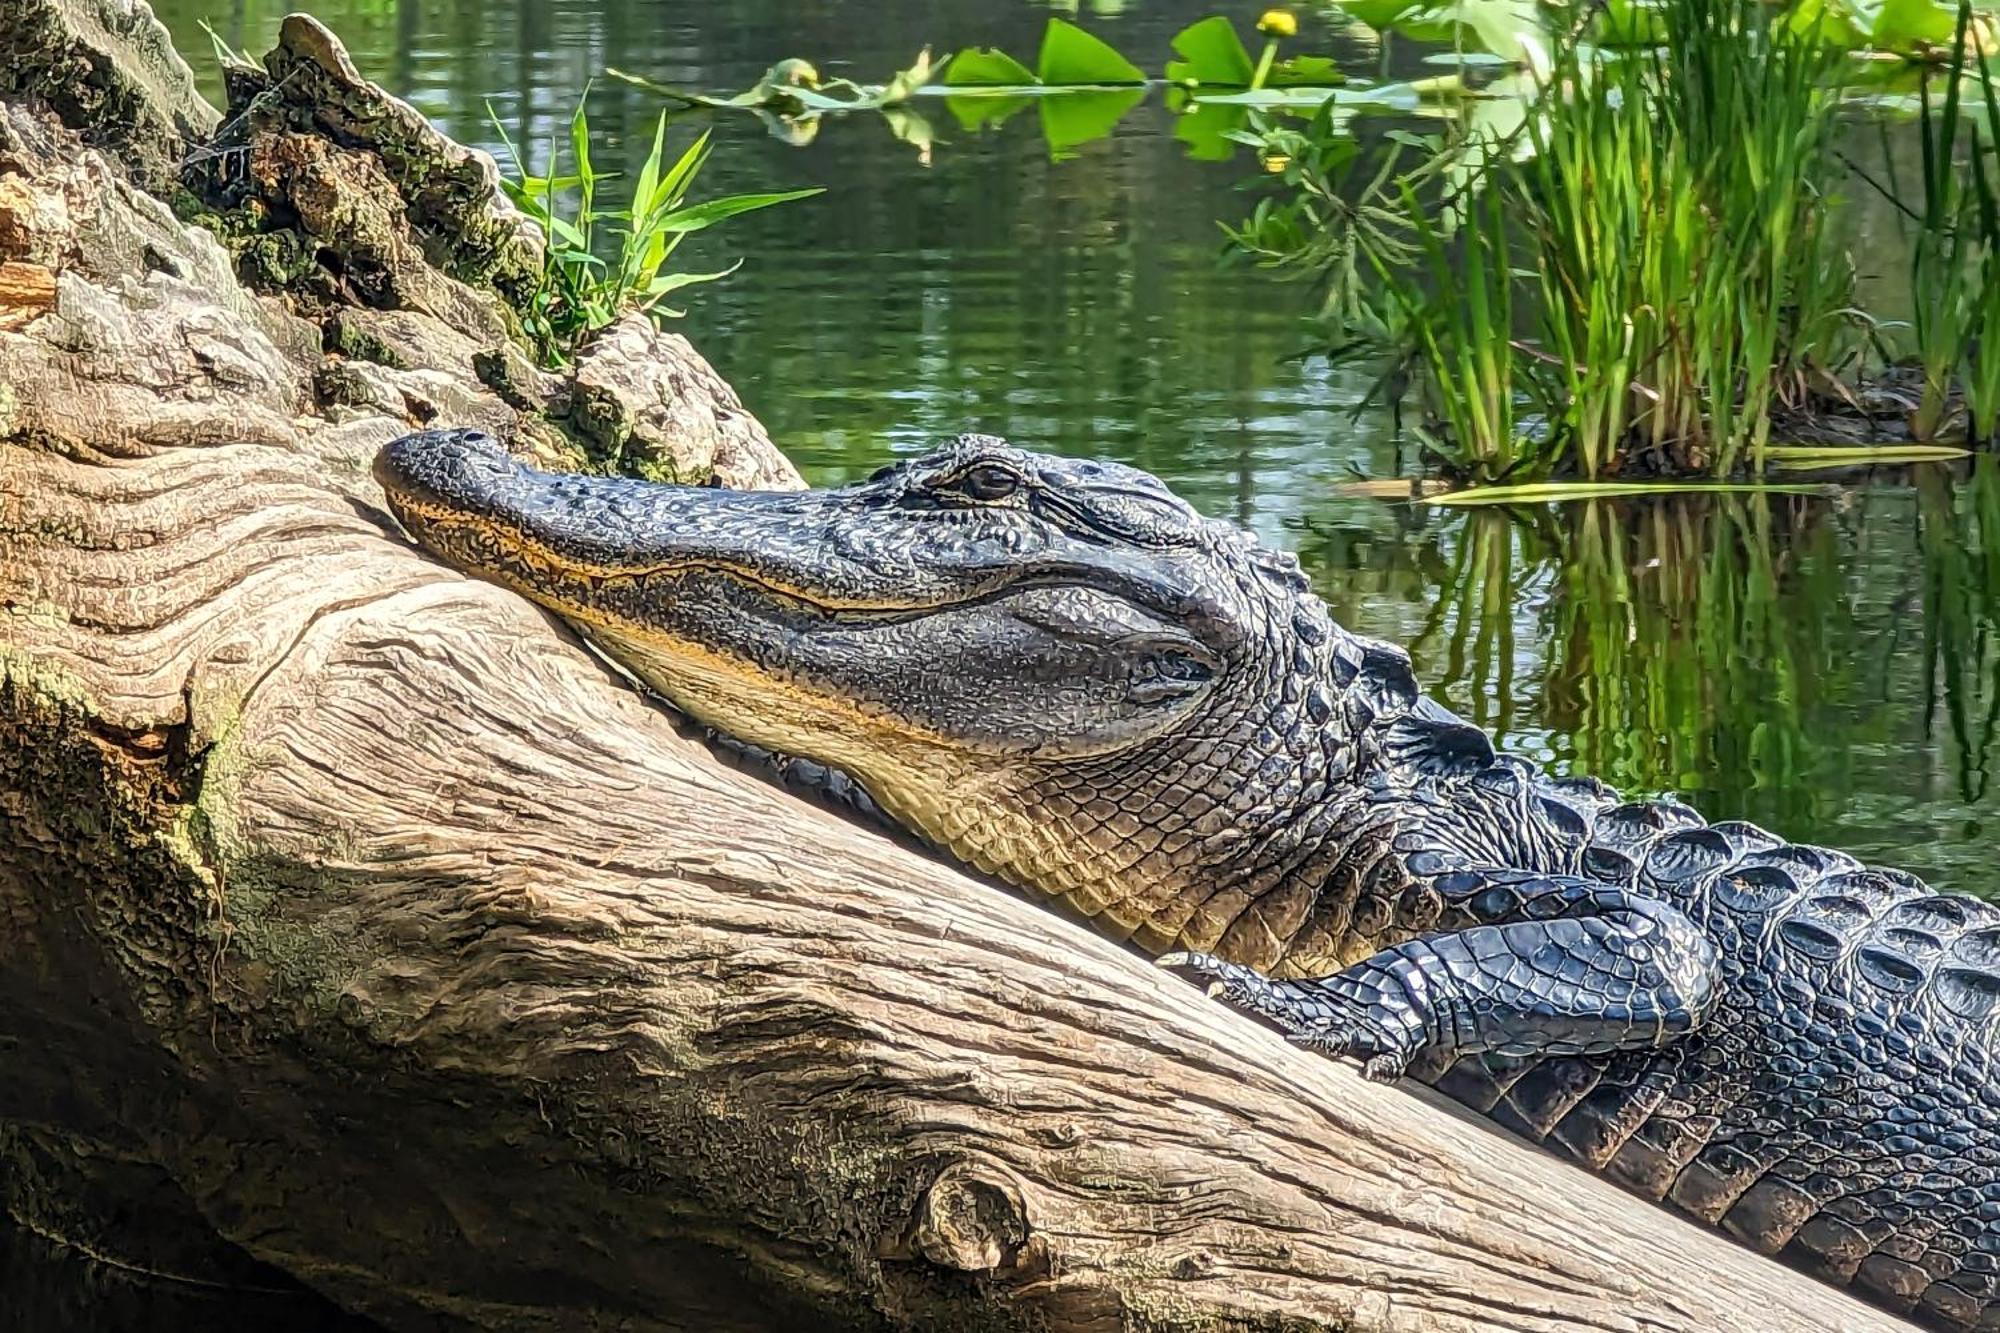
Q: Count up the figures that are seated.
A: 0